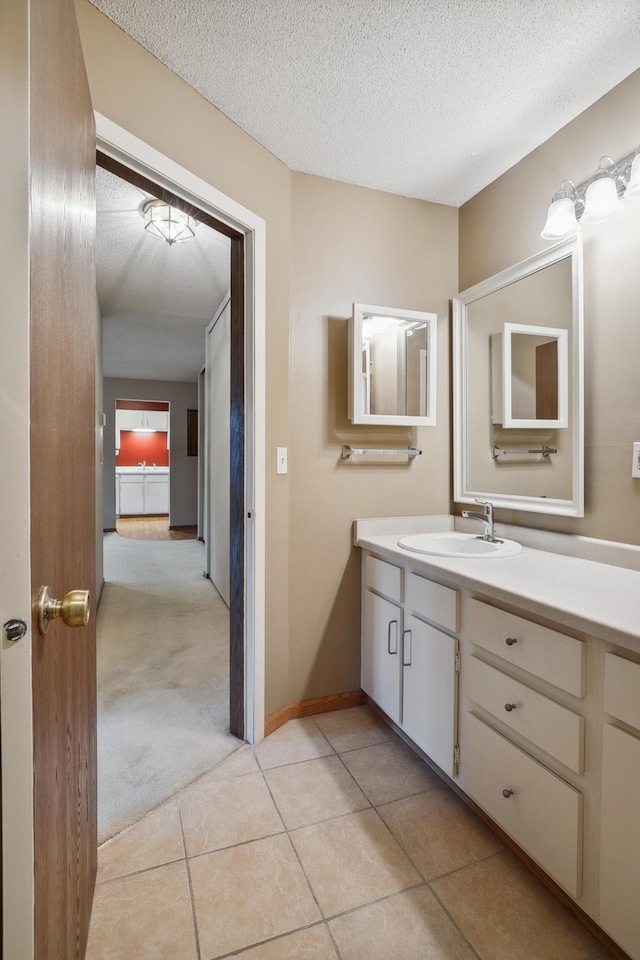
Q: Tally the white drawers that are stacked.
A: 3